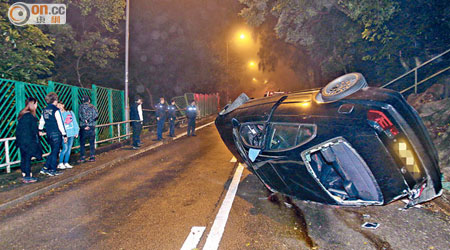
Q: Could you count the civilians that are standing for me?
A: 5